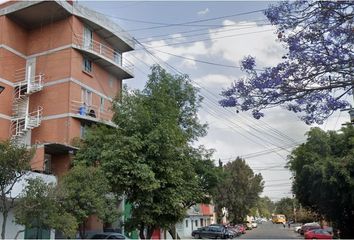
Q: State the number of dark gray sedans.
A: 1